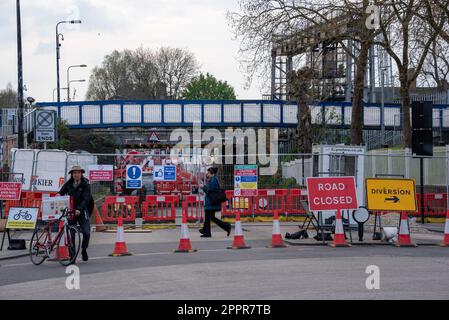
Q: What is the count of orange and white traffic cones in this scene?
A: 8